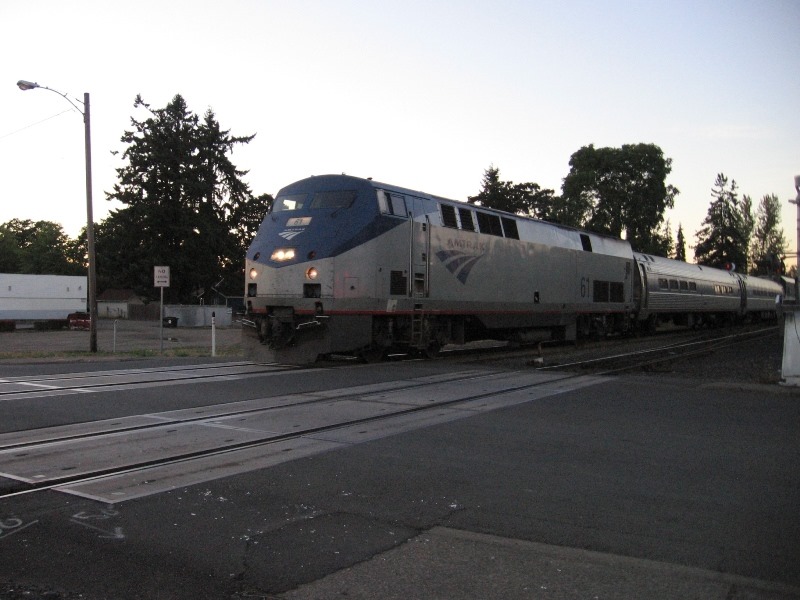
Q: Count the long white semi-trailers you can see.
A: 1